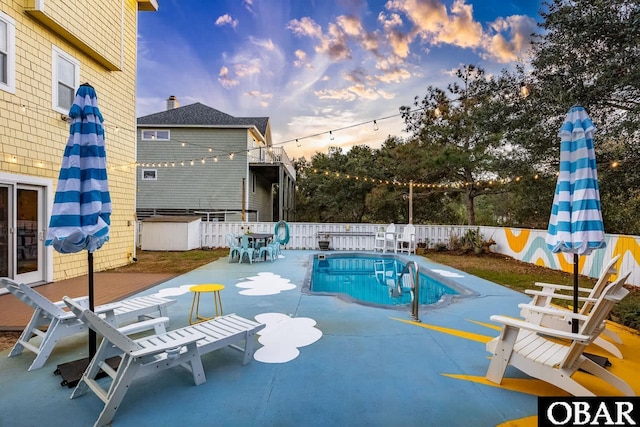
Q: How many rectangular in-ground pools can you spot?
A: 1